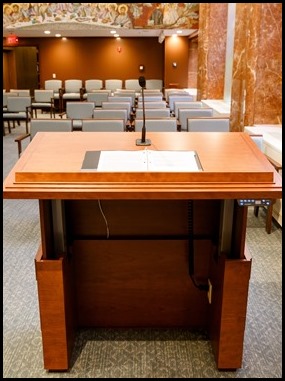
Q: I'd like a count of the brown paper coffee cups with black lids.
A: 0